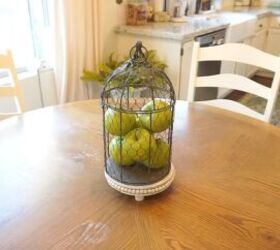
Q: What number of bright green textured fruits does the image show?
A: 5